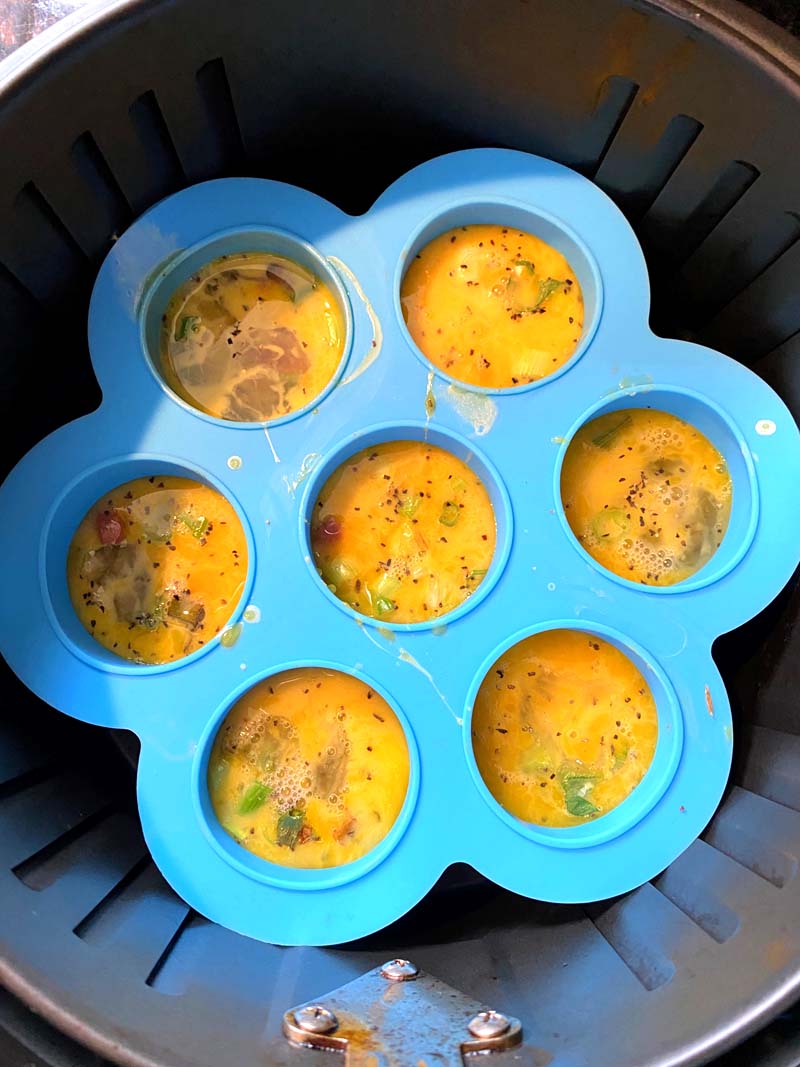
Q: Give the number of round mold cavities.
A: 7